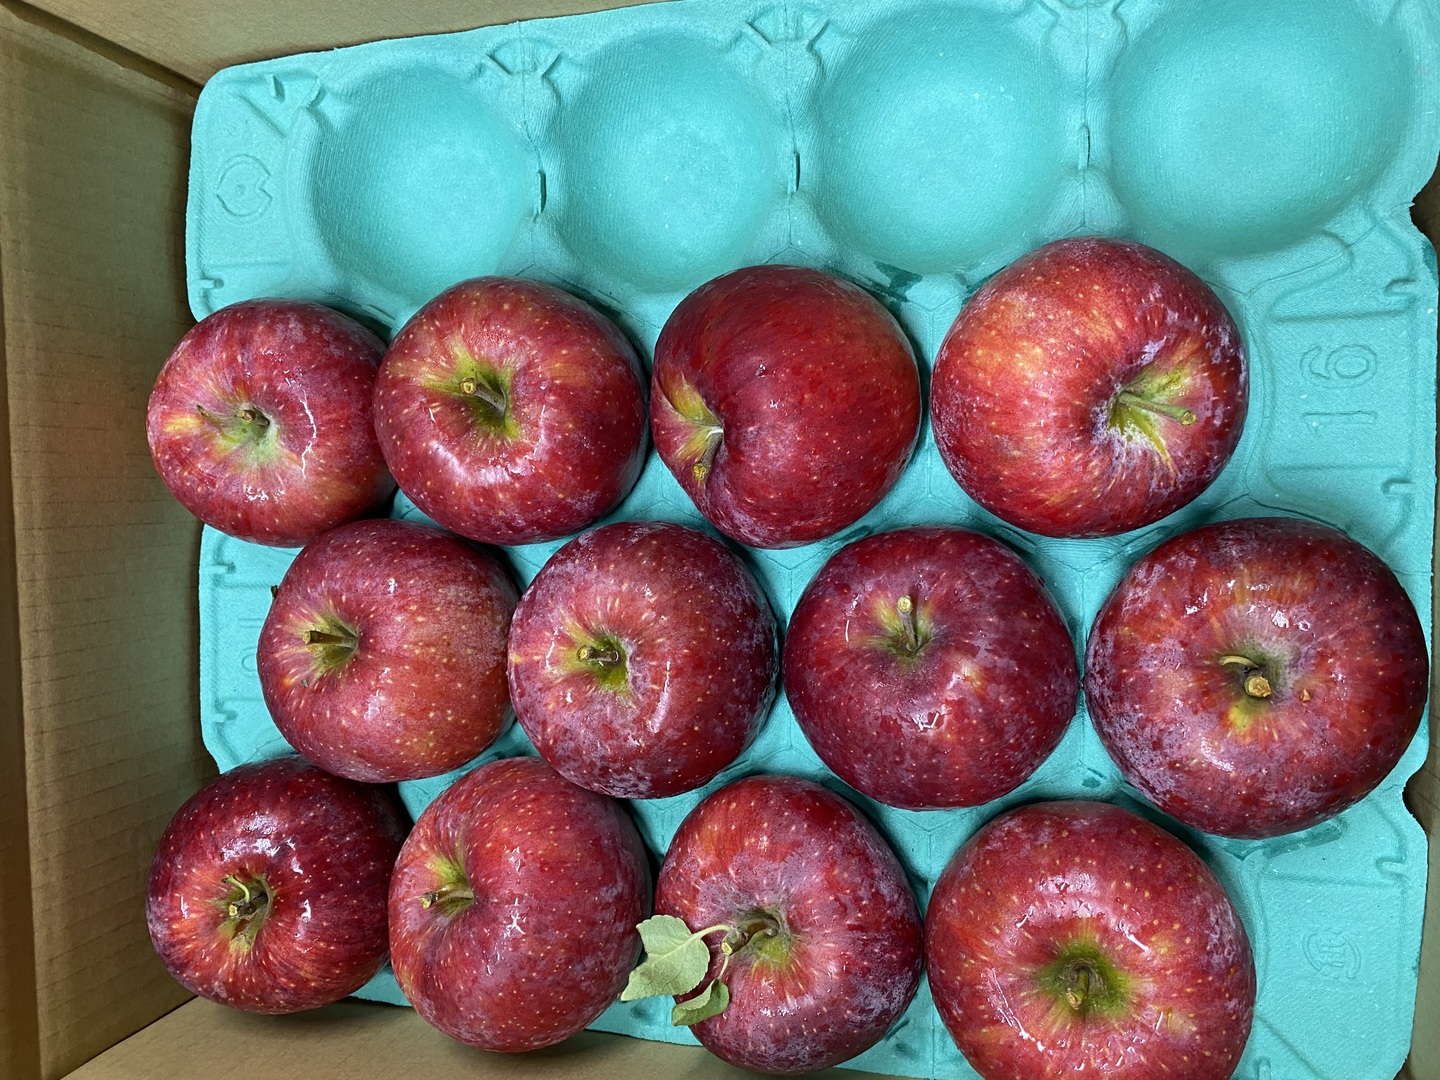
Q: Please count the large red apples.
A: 12